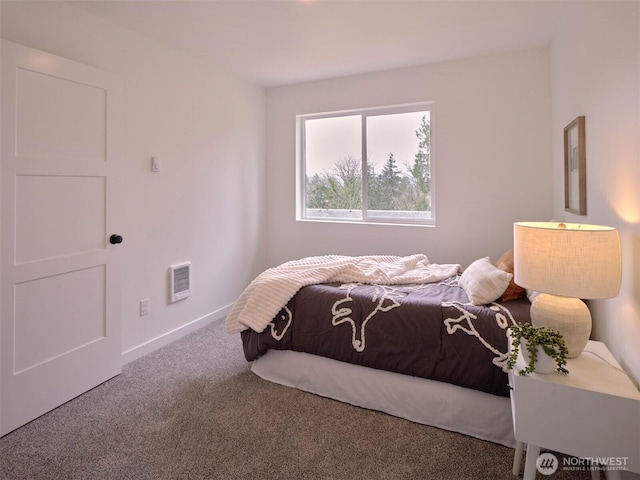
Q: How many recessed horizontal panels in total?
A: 3